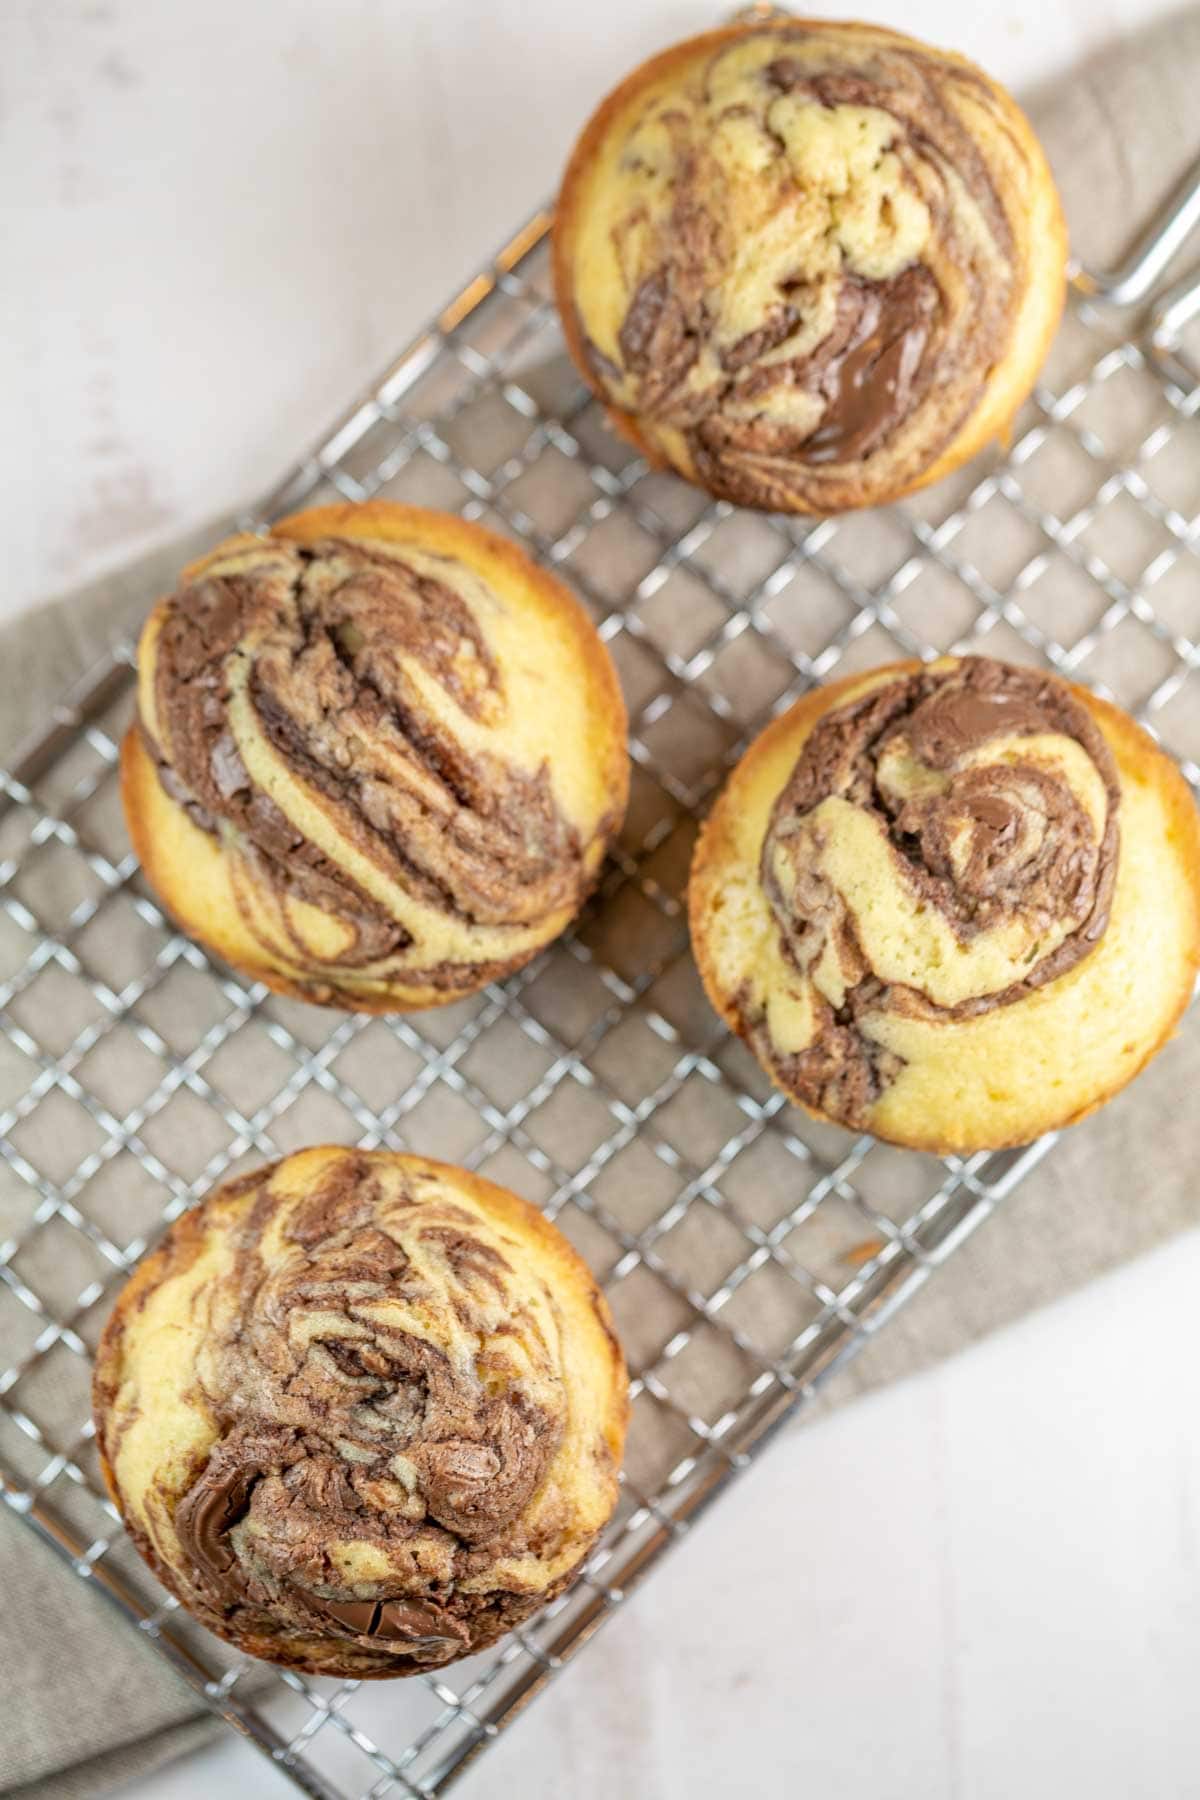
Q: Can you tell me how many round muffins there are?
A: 4